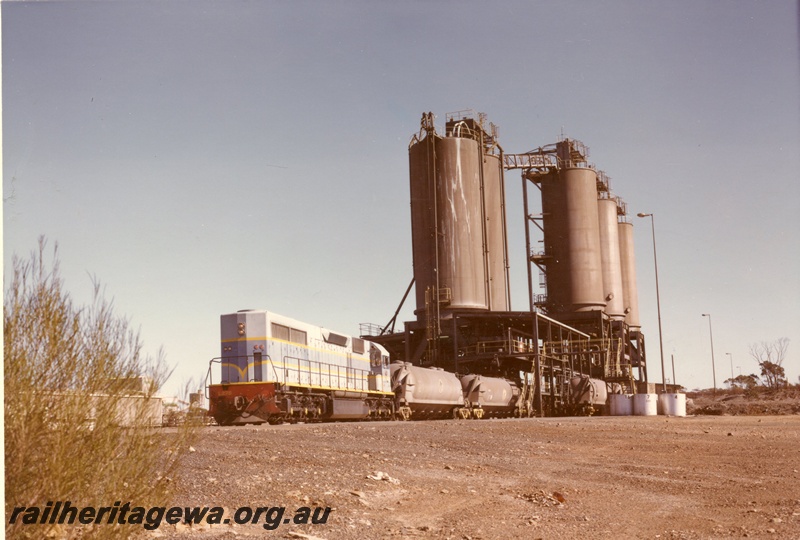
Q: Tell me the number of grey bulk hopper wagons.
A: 3